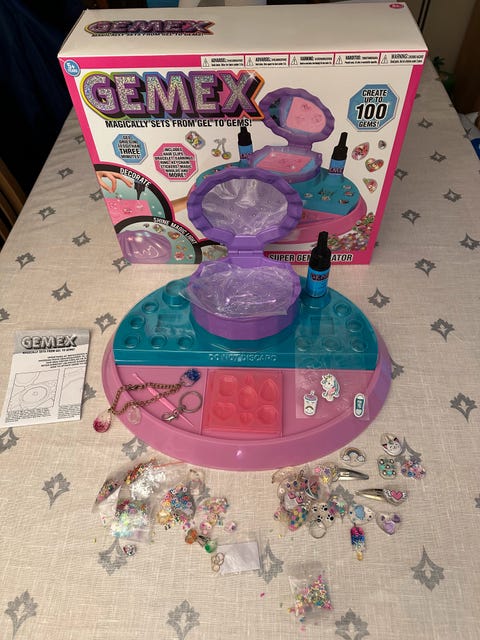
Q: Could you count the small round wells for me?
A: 10